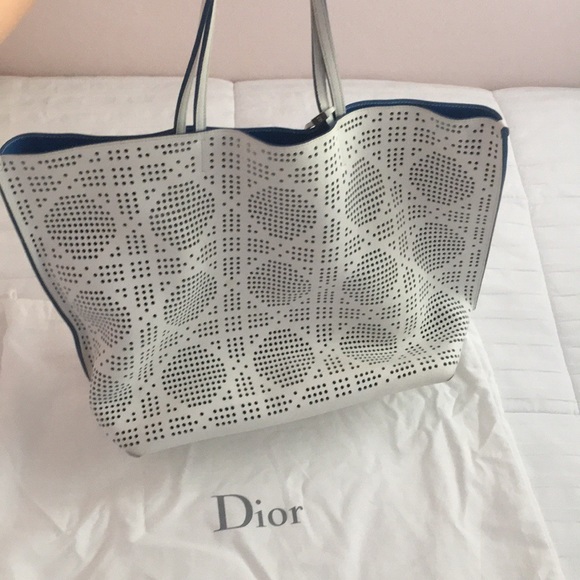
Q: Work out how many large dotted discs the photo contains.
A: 15